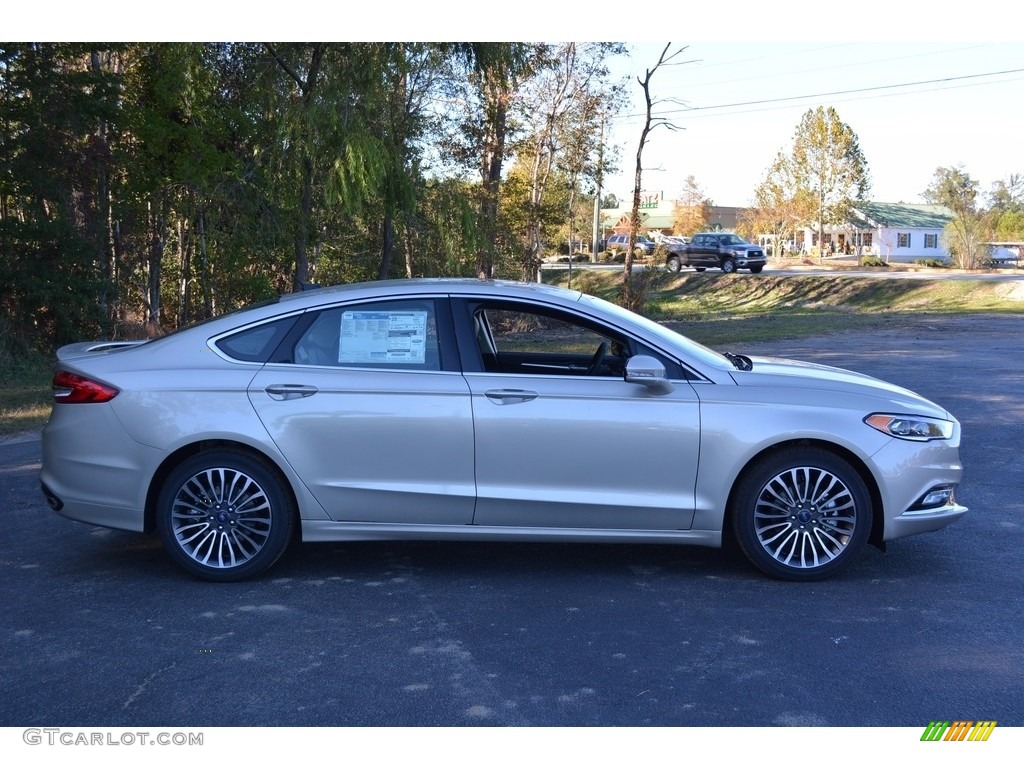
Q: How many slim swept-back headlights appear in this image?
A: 1